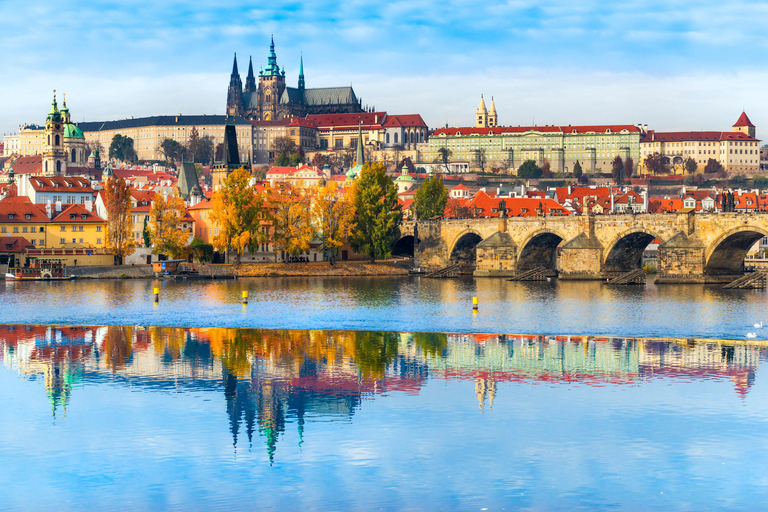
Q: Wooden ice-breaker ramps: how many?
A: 4